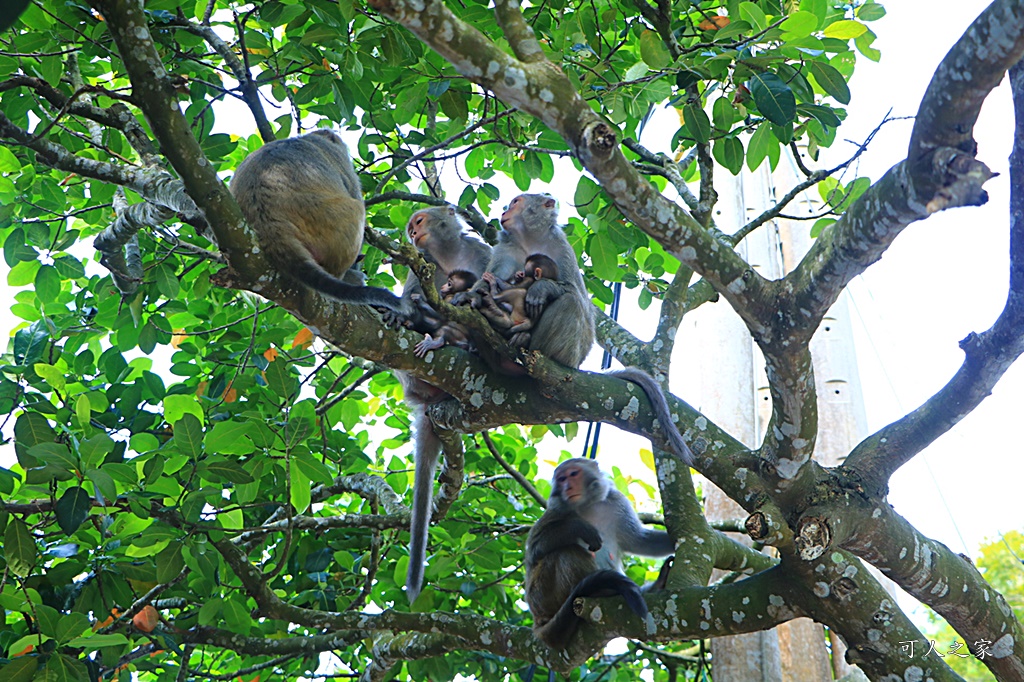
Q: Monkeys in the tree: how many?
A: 6